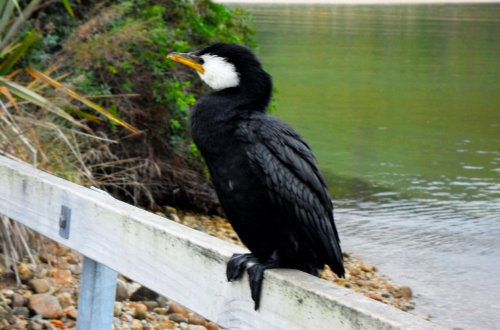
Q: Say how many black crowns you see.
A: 1